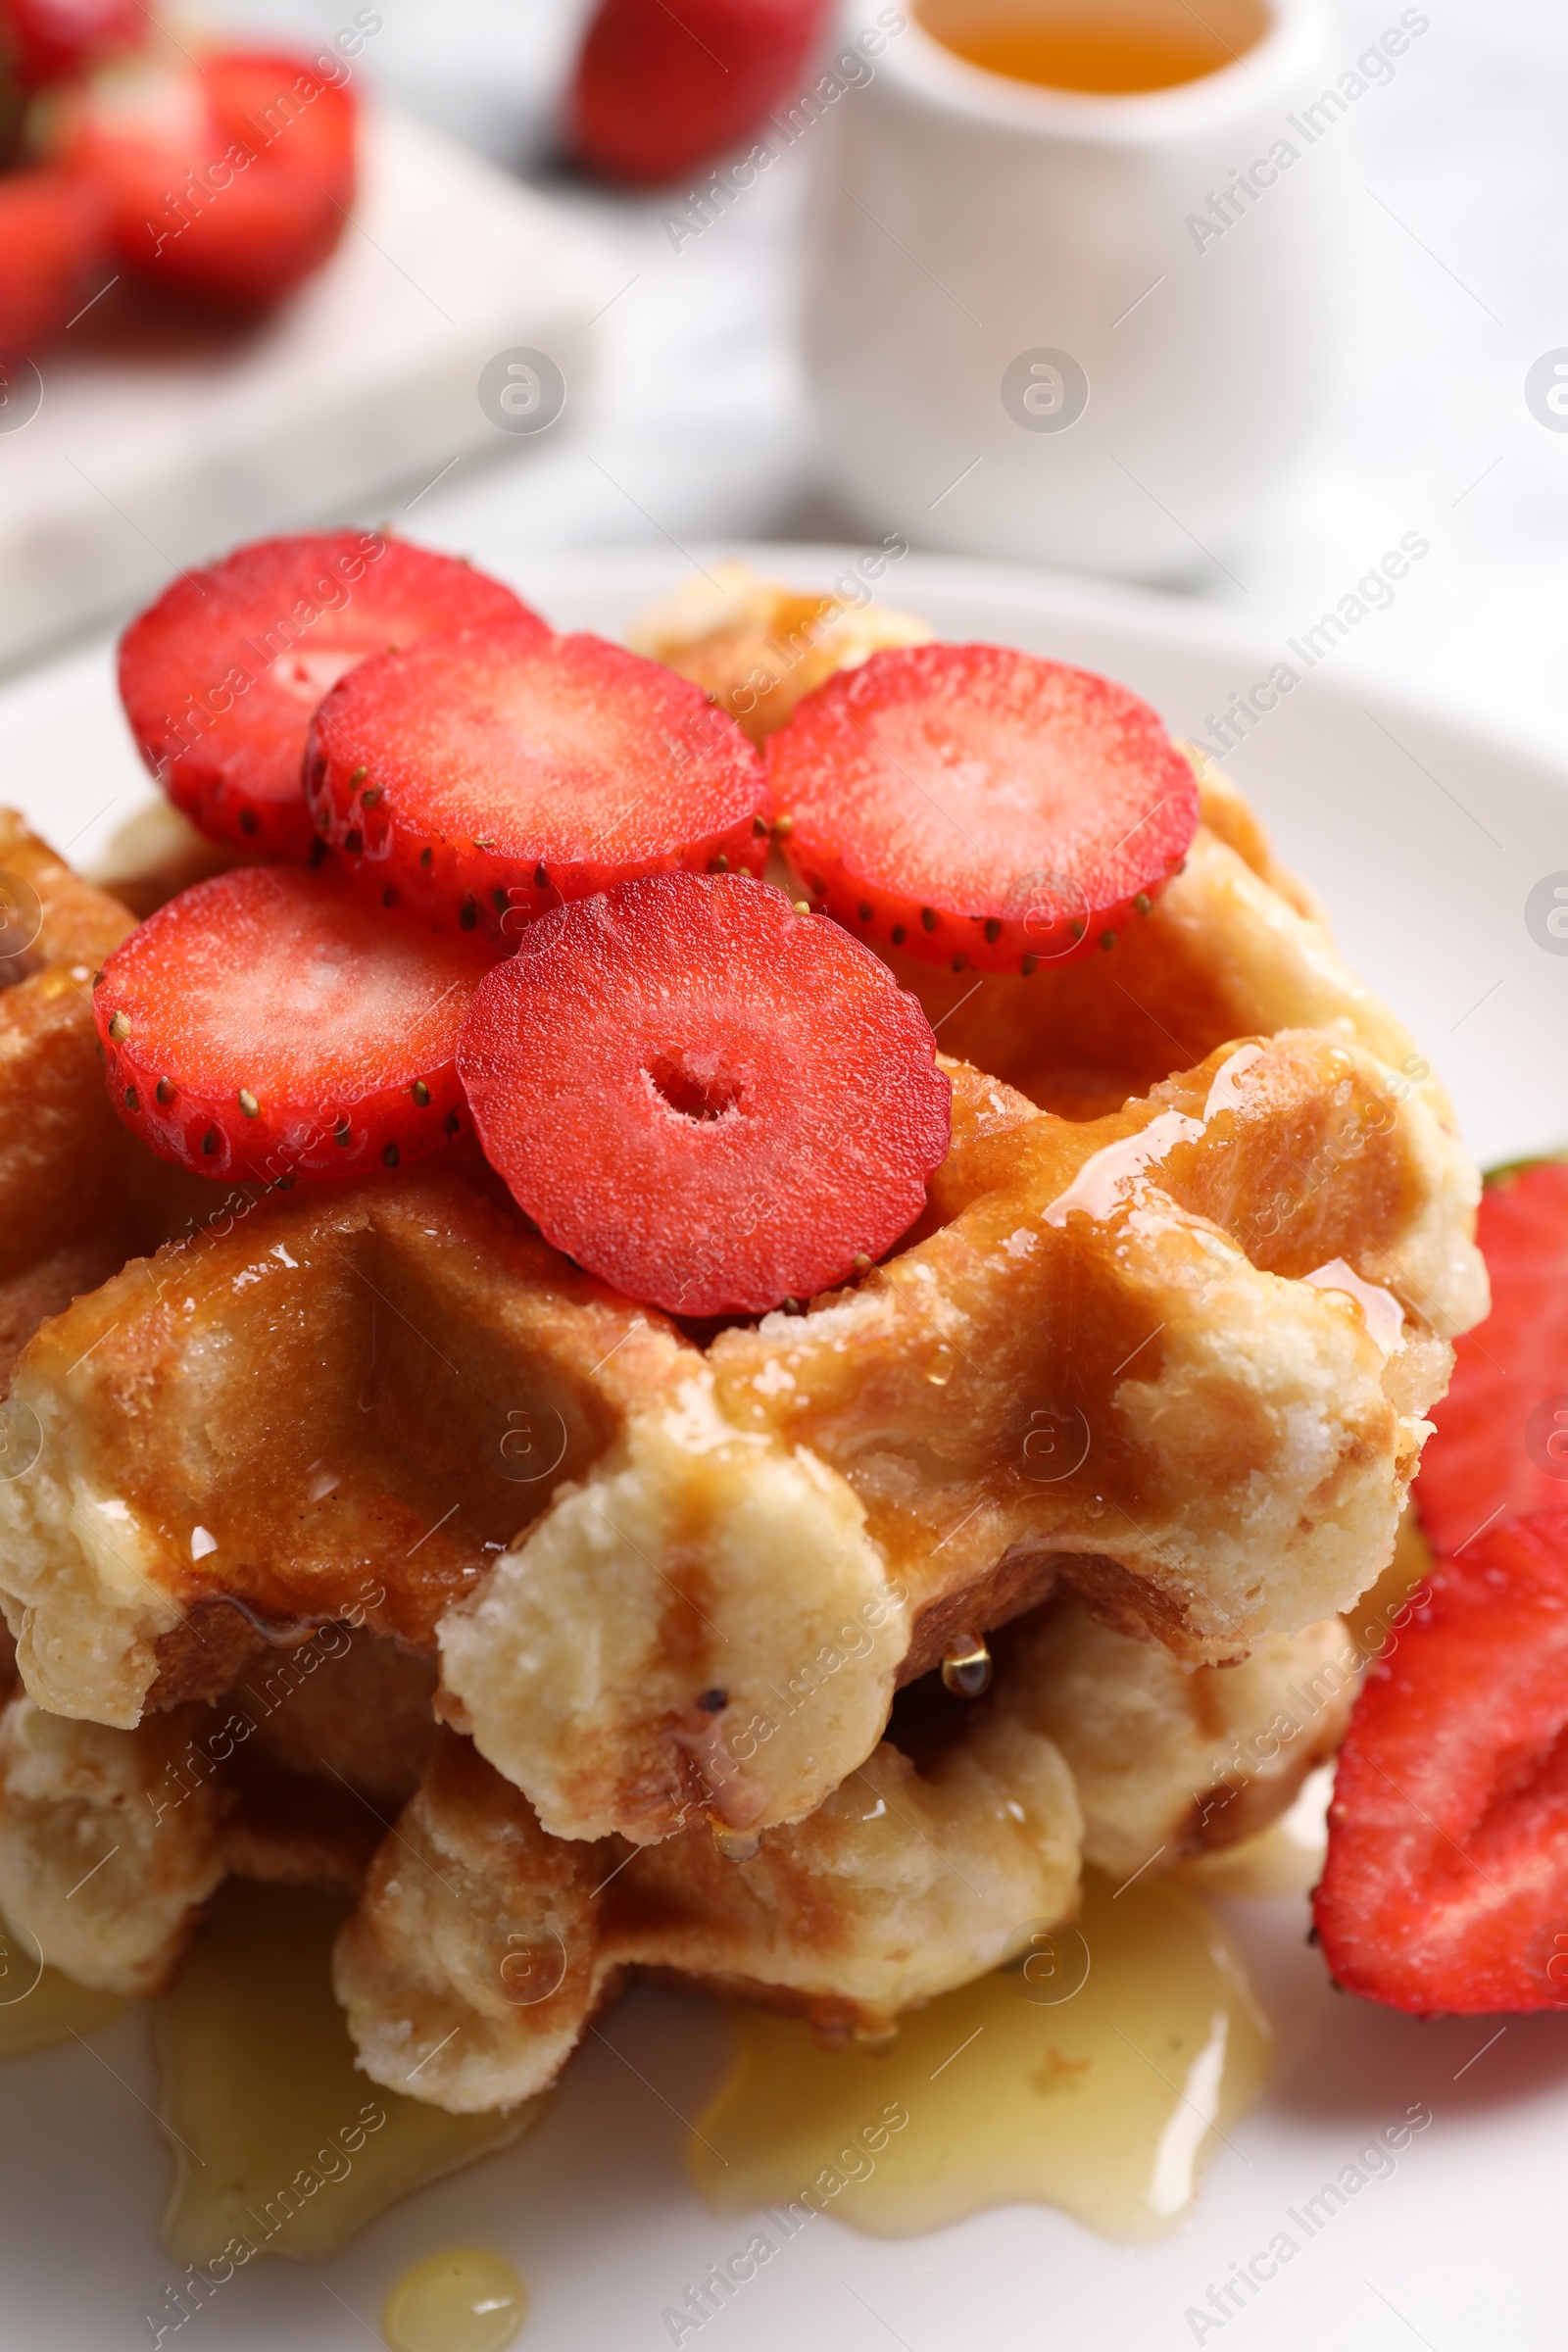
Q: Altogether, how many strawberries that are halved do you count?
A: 2